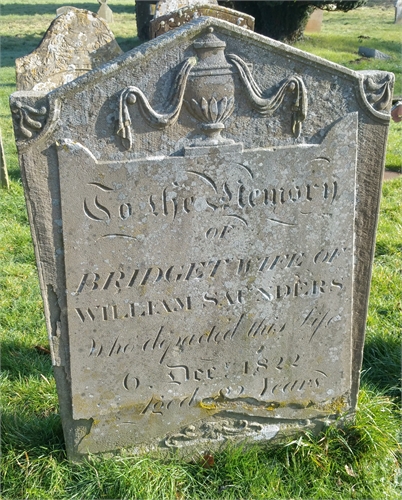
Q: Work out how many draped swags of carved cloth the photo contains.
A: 2